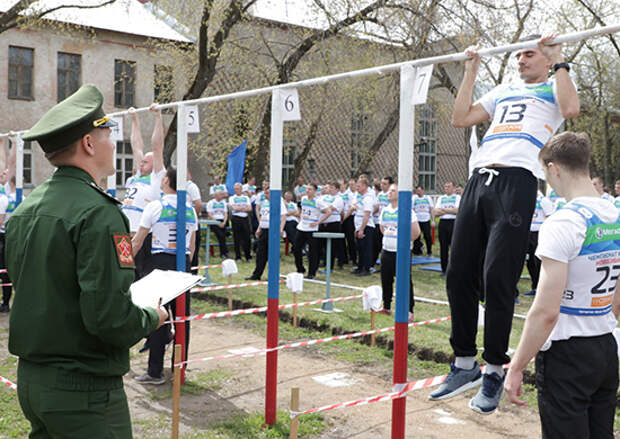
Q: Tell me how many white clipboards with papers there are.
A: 1